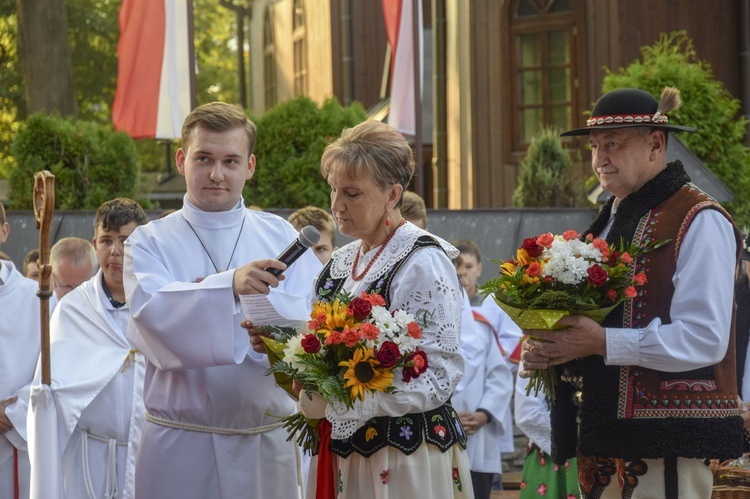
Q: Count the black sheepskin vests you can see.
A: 1